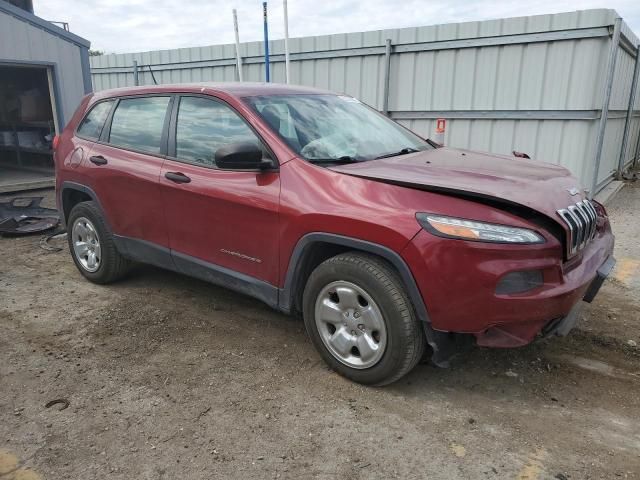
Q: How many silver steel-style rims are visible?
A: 2